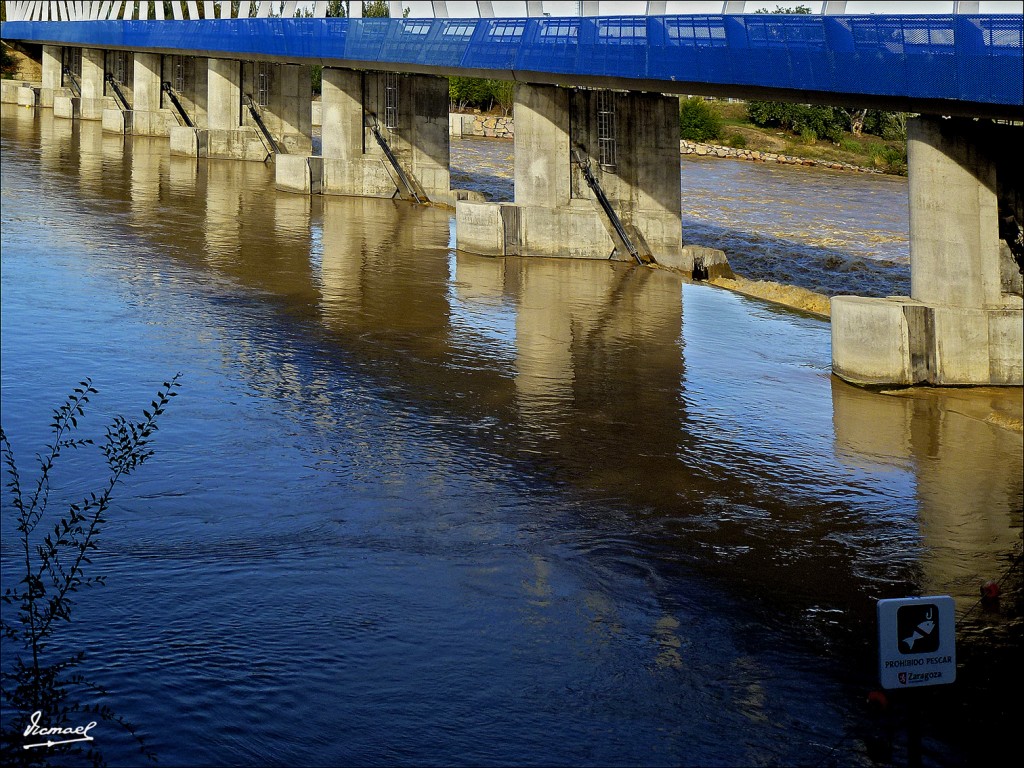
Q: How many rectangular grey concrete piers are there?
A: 7